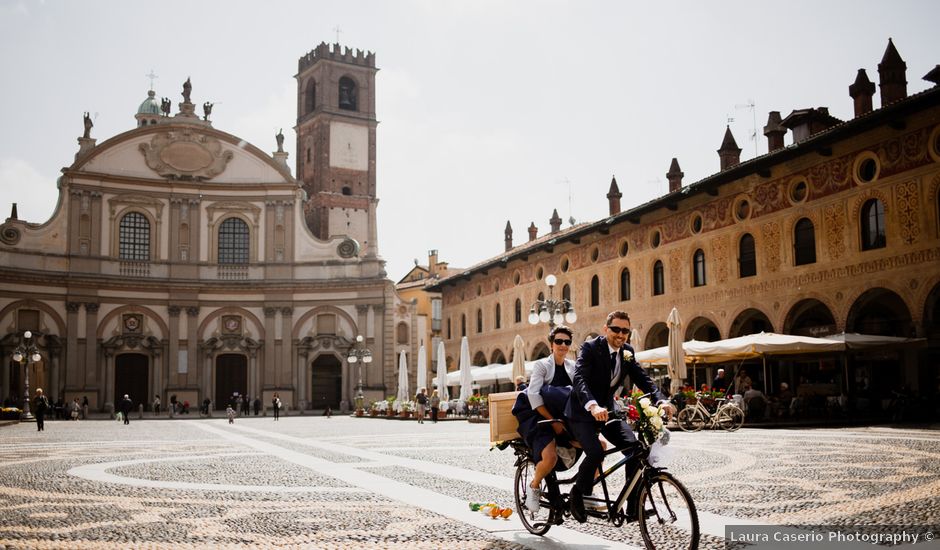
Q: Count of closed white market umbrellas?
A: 4